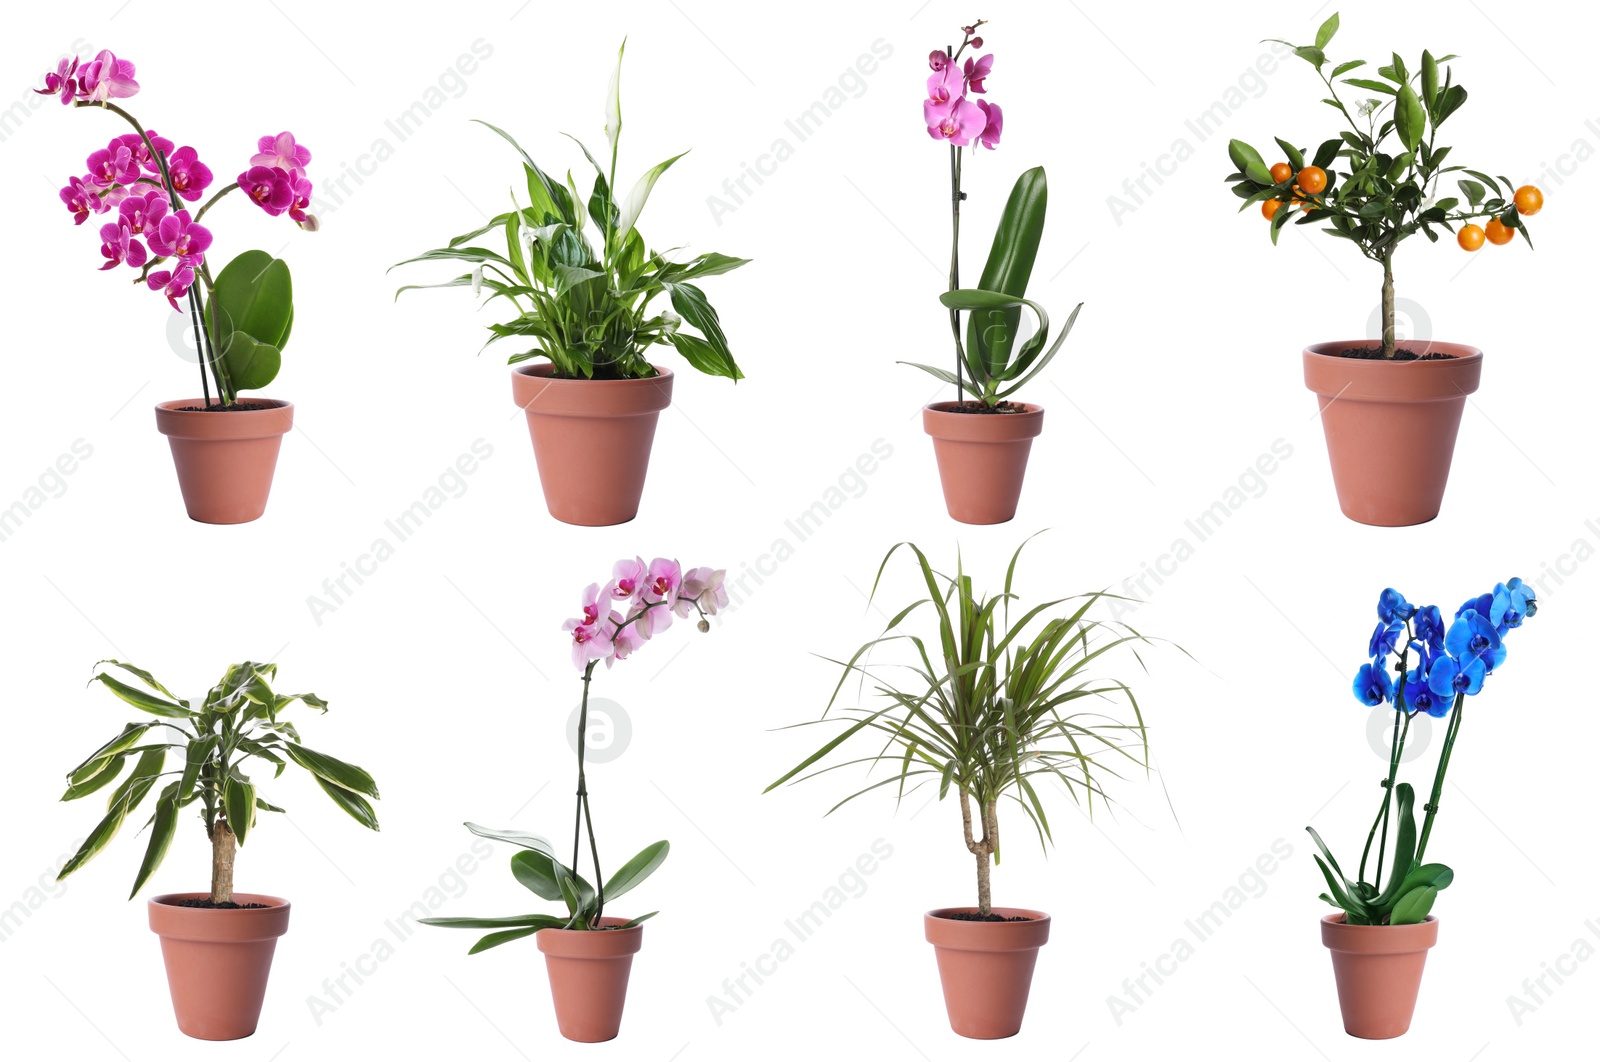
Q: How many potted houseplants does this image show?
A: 8